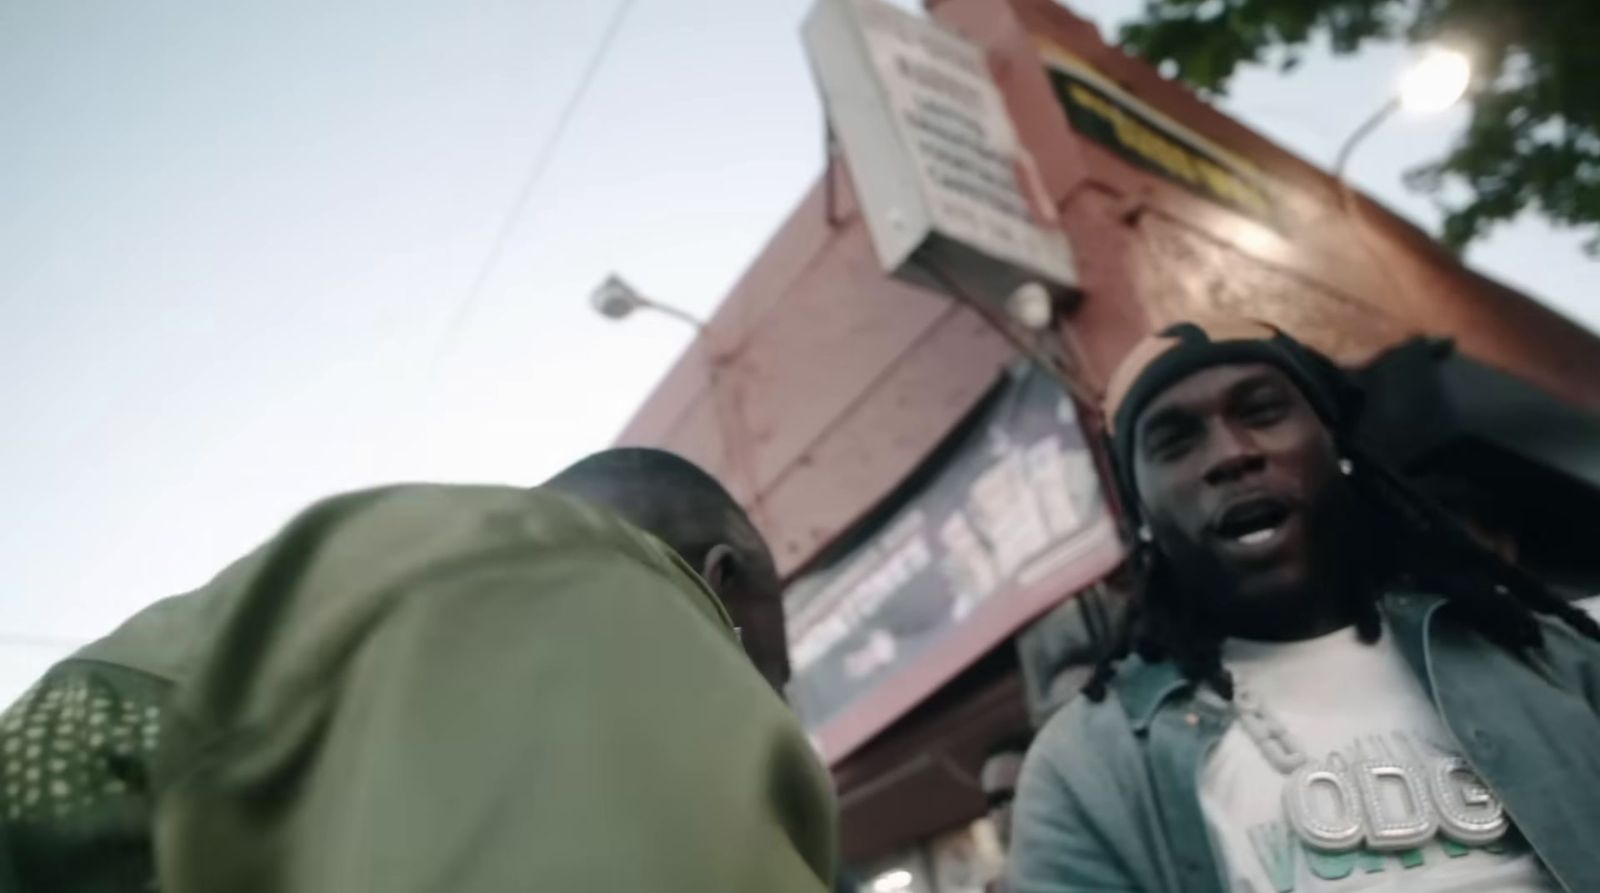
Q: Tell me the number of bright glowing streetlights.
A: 1